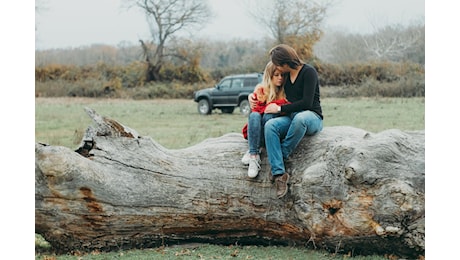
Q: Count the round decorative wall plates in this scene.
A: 0